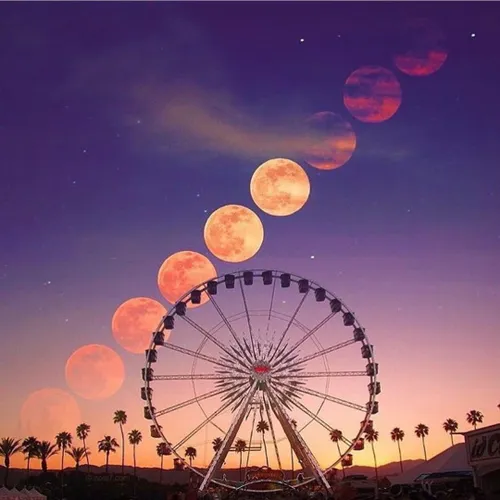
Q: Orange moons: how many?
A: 6